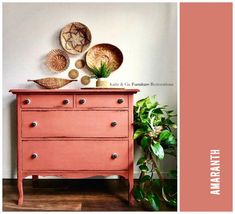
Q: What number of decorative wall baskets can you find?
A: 6